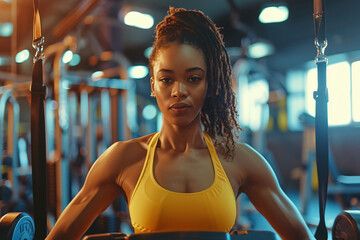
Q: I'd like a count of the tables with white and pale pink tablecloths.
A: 0